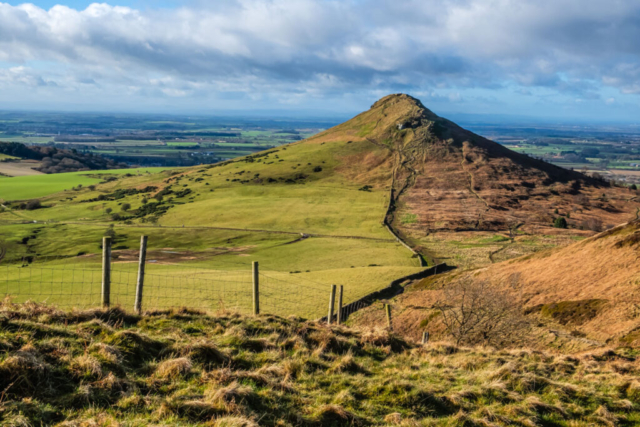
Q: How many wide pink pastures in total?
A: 0